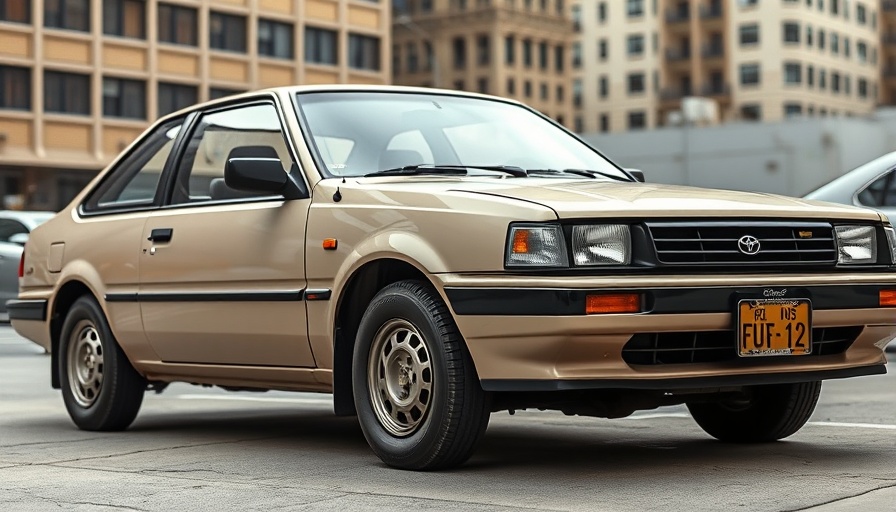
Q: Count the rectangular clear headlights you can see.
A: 2